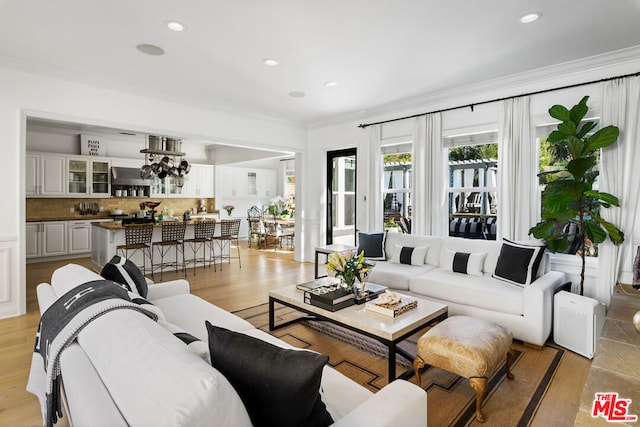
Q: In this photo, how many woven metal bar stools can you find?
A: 4